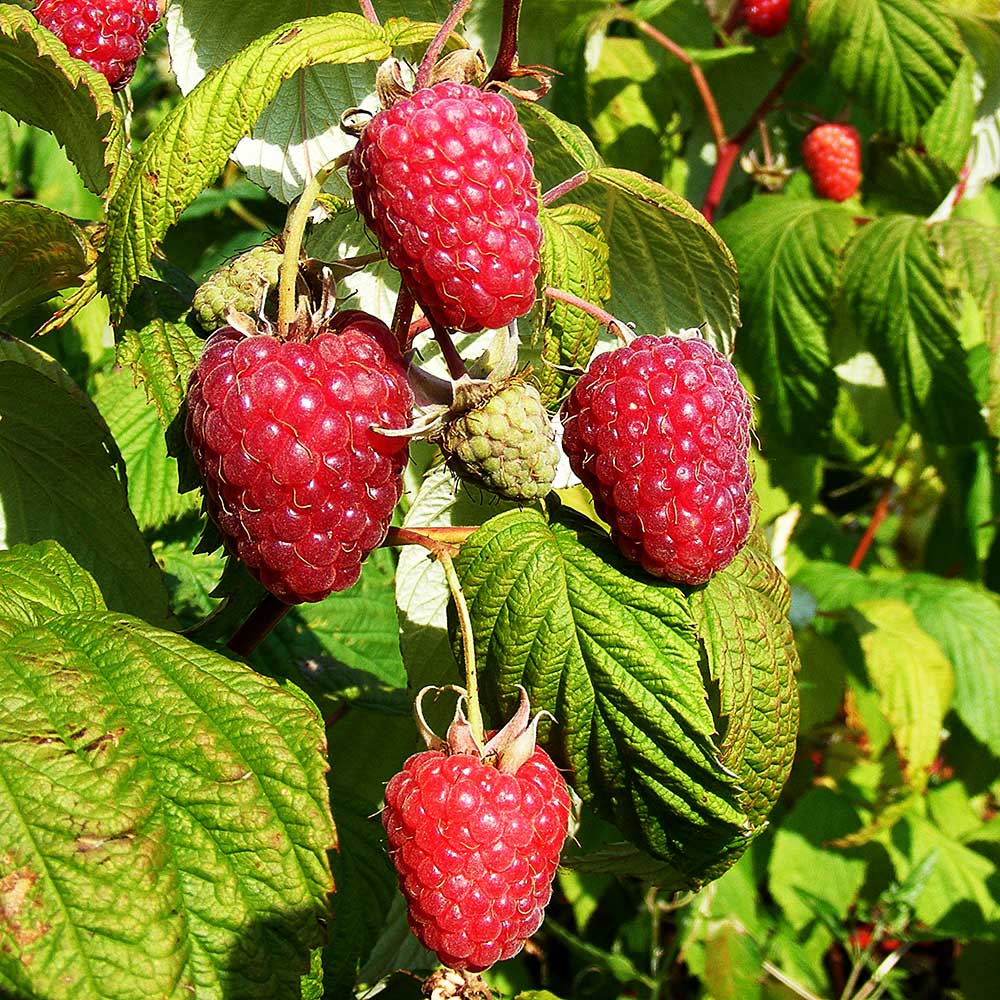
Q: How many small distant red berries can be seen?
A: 2